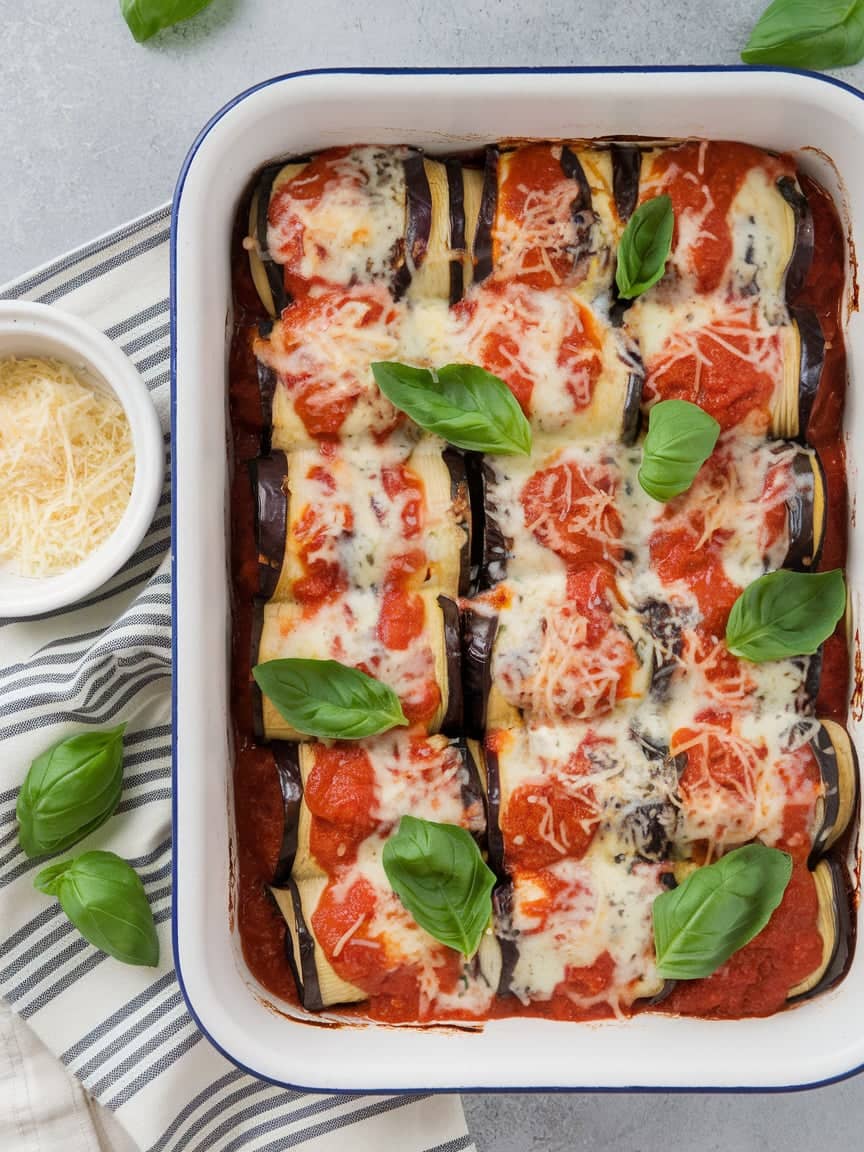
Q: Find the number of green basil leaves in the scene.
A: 11